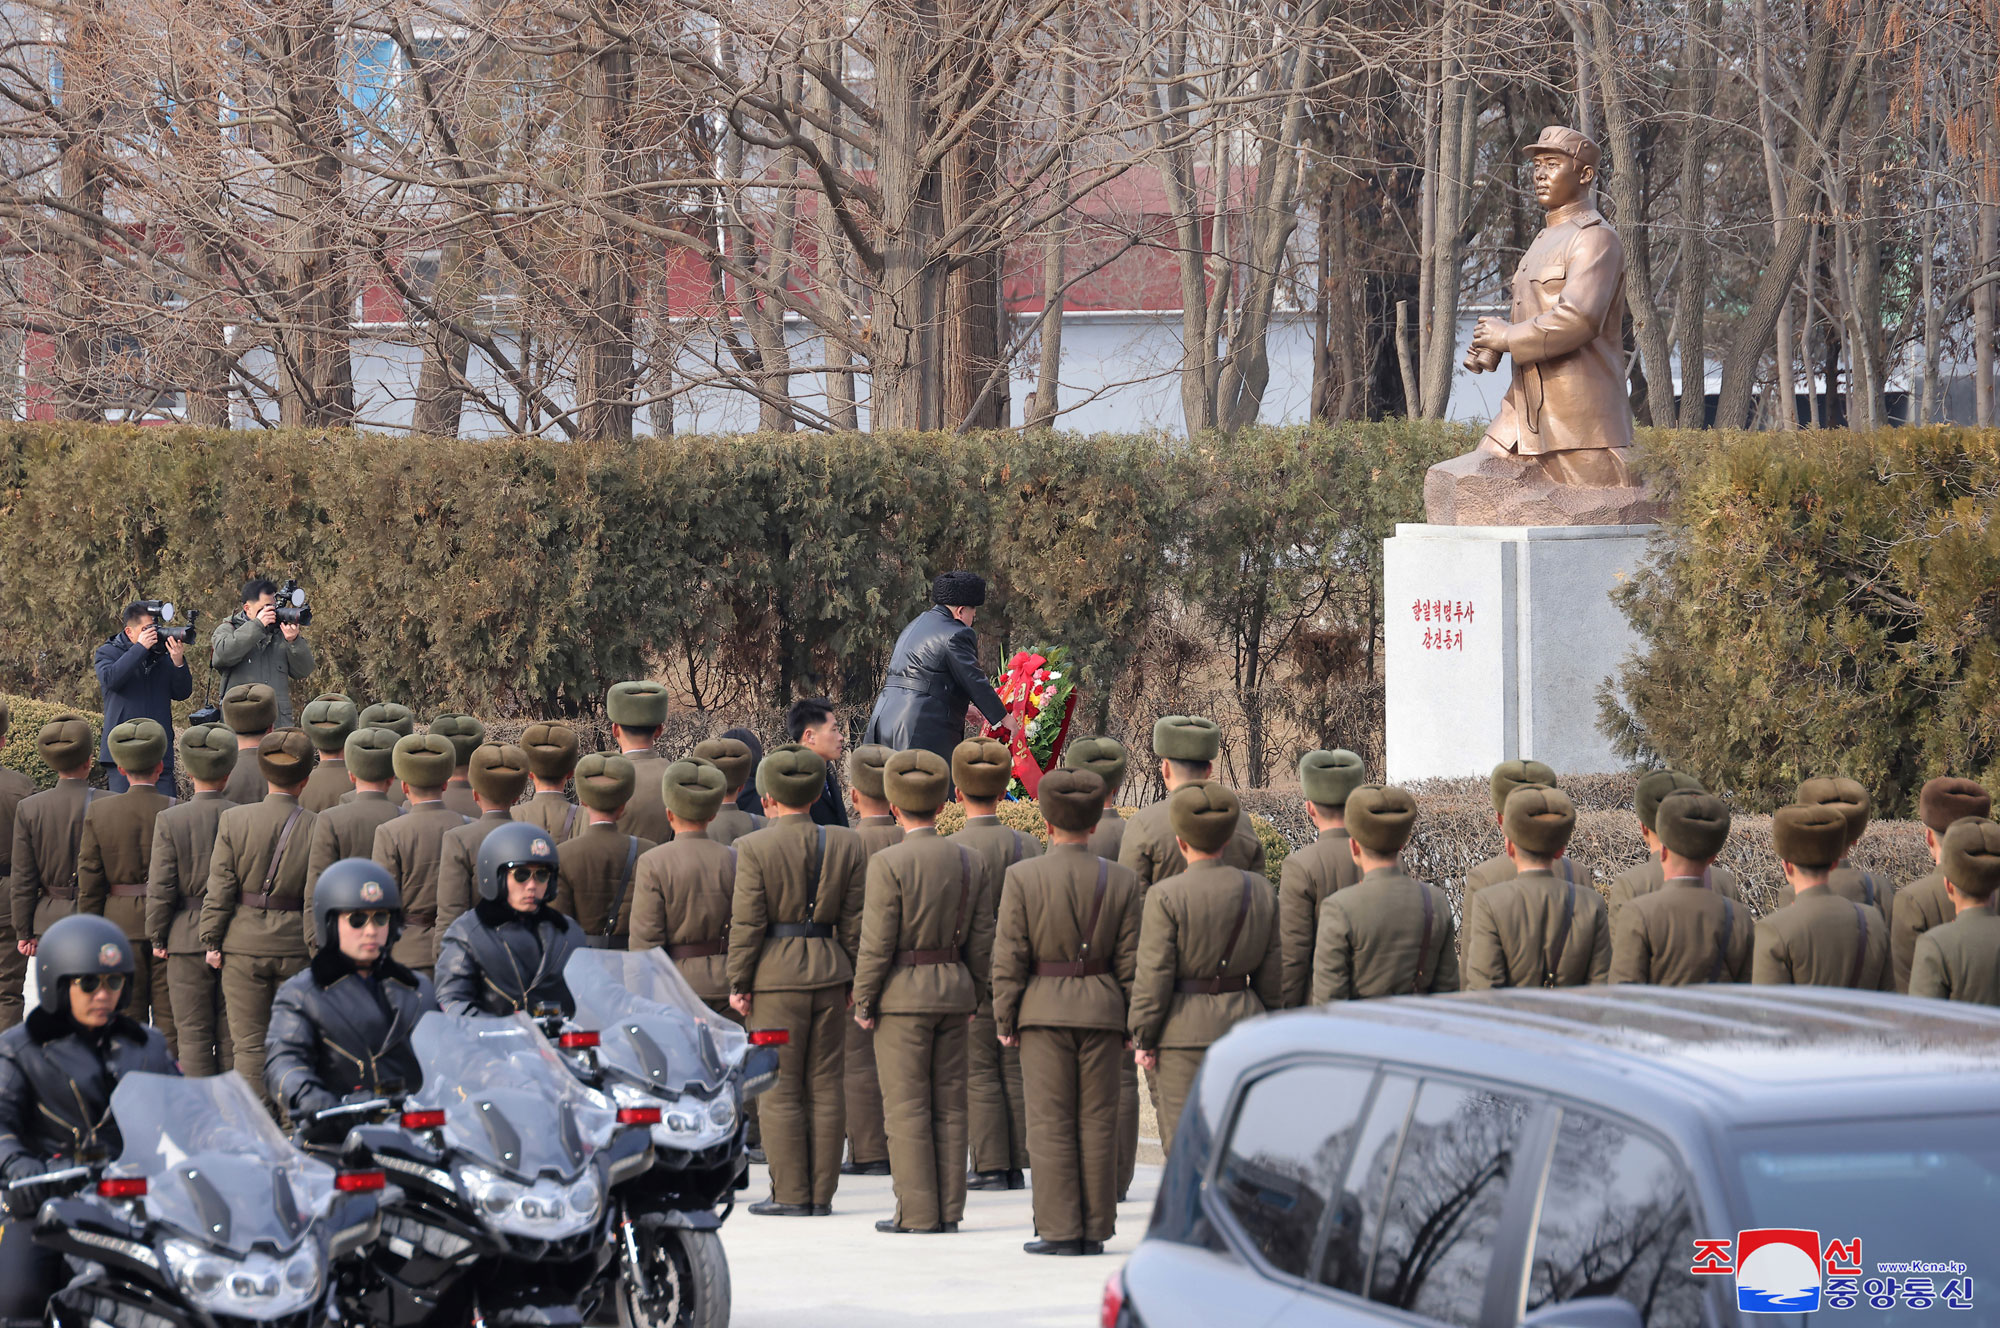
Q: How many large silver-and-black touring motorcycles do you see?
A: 3